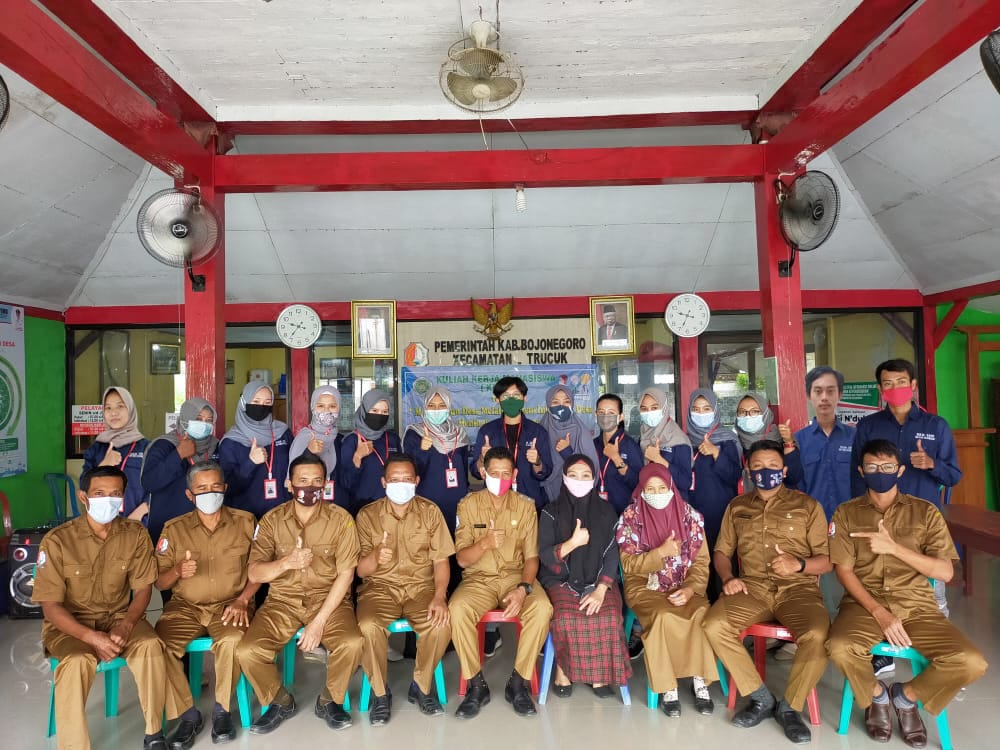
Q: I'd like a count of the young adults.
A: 14